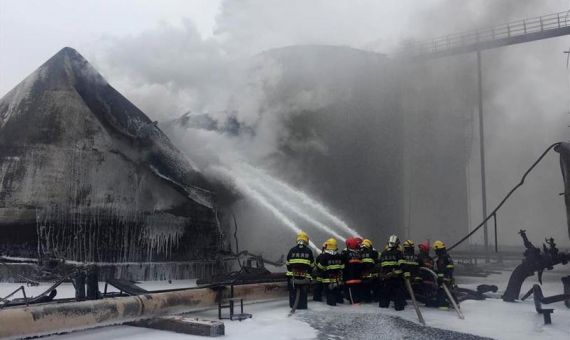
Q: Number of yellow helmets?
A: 5